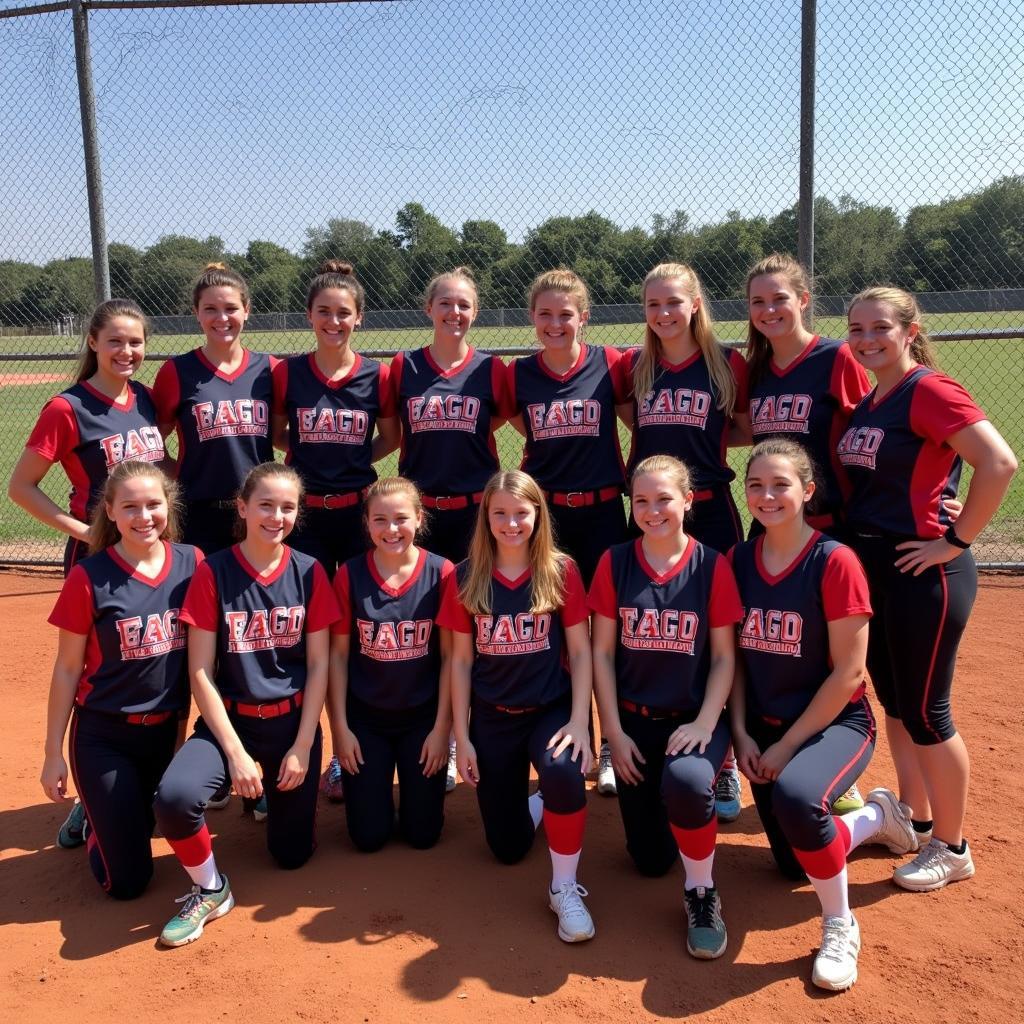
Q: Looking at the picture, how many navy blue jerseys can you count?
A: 14